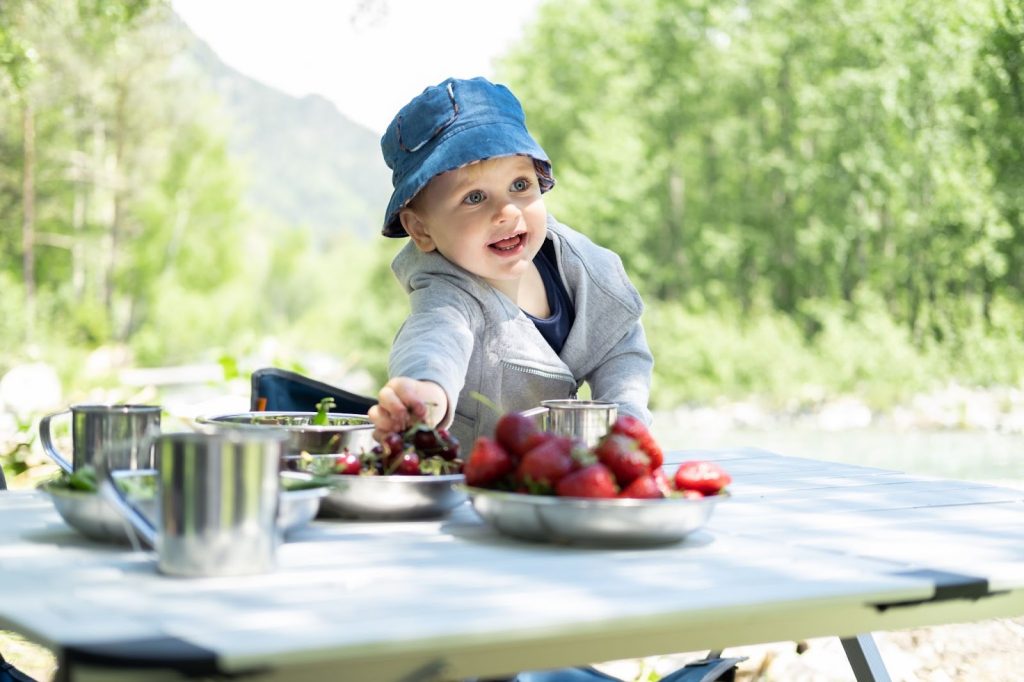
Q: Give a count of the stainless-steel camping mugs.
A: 3